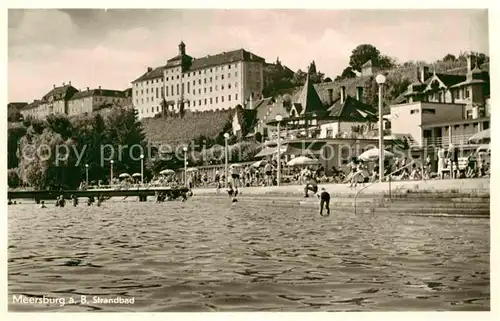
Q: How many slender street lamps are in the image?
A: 7